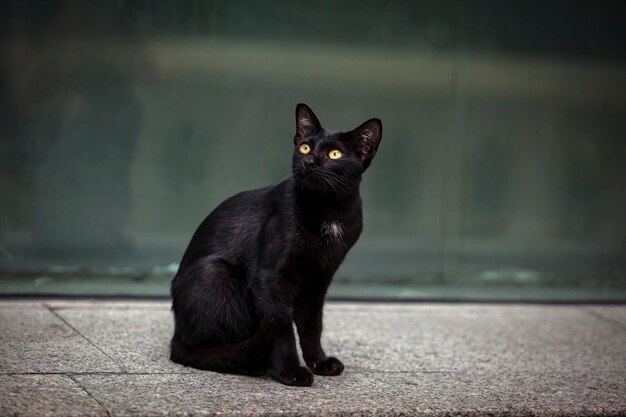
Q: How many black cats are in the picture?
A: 1